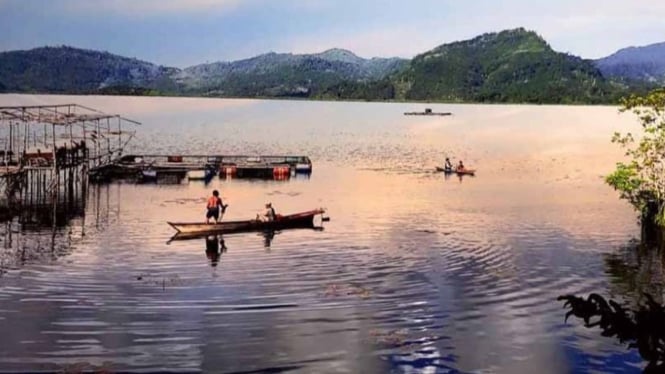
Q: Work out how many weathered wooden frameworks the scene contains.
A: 1